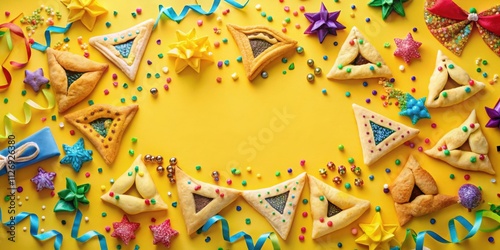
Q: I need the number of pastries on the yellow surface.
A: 13